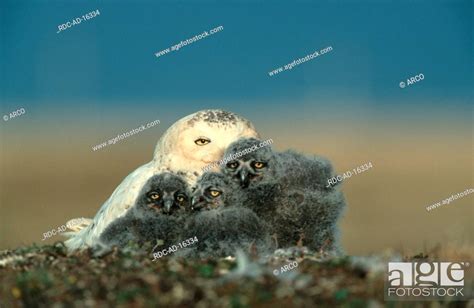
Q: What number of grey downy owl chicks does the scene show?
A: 3